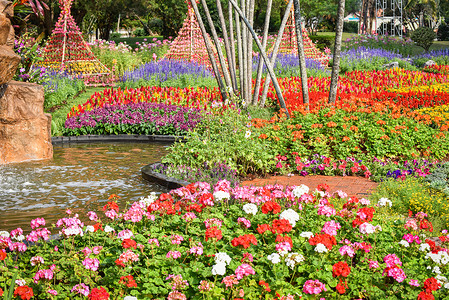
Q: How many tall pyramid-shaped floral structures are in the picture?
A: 3